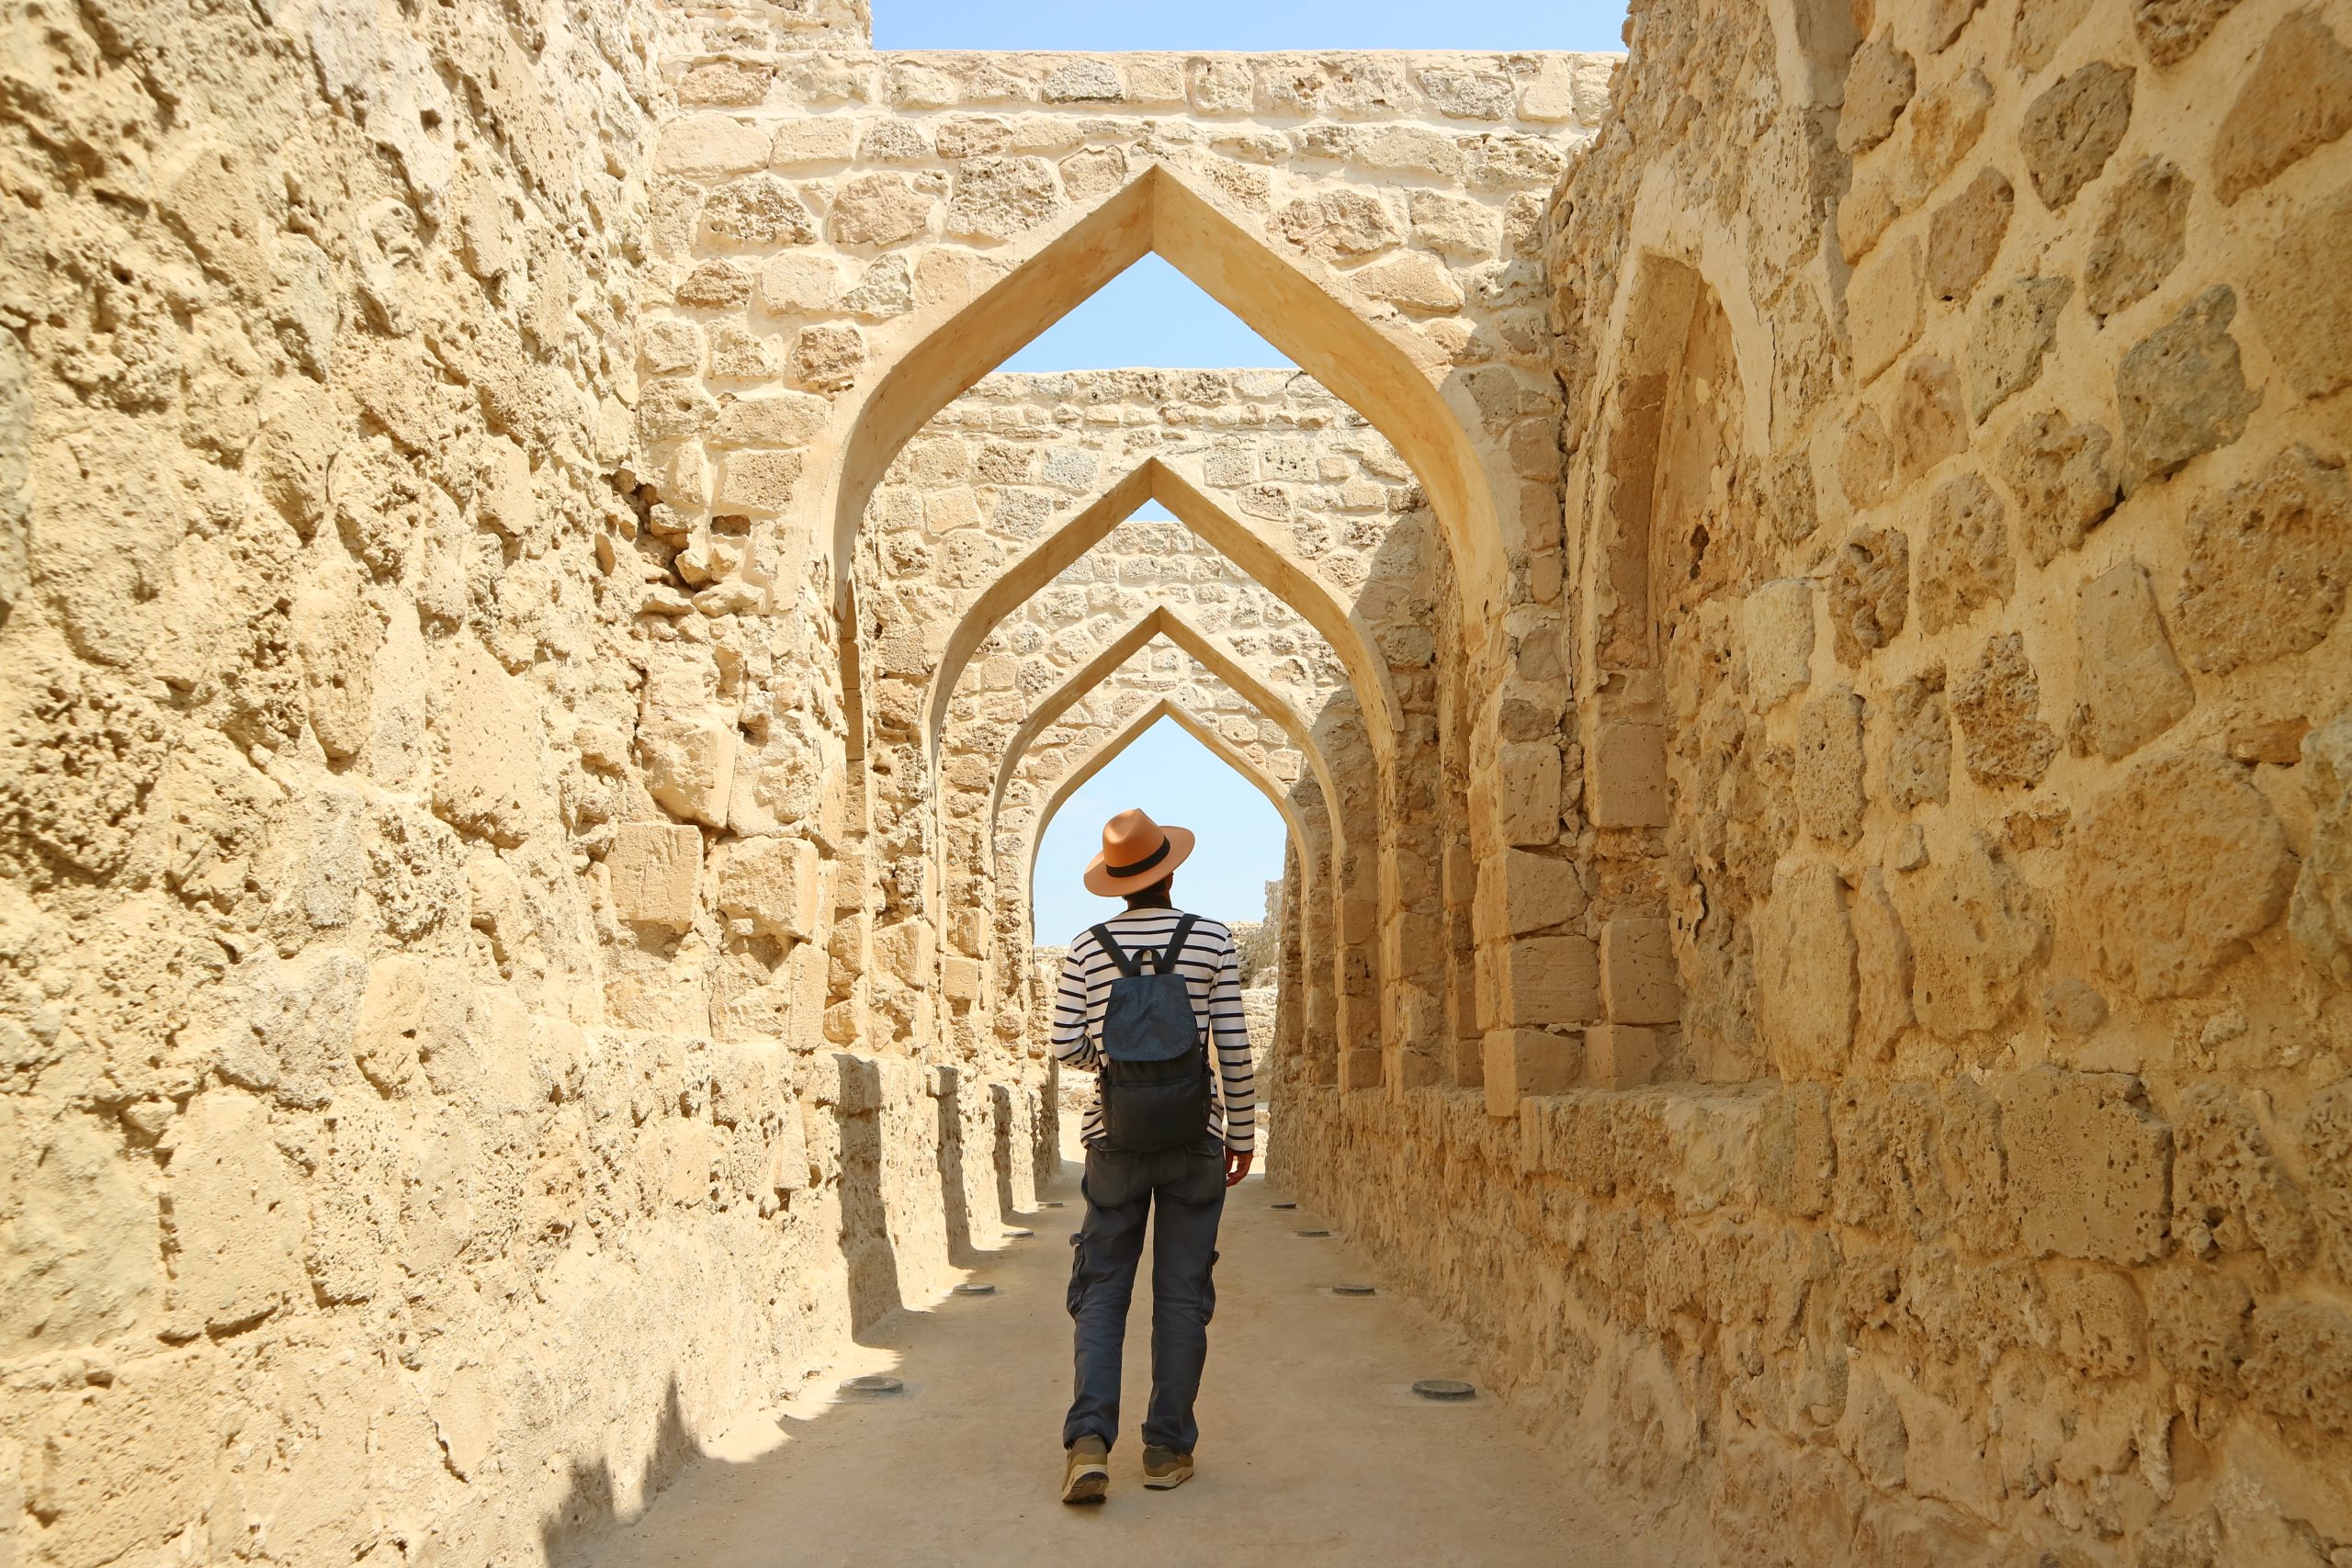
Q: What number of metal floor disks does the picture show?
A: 8